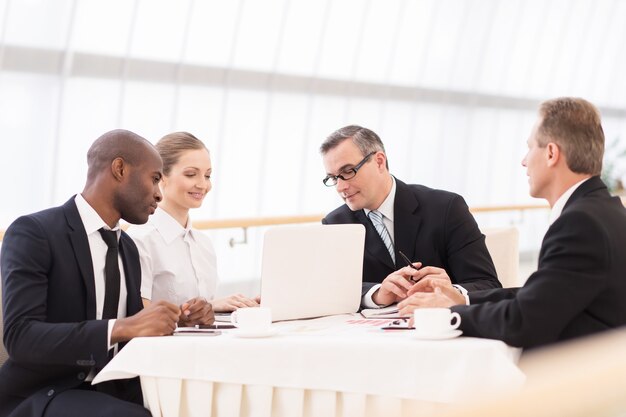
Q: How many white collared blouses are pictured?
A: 1